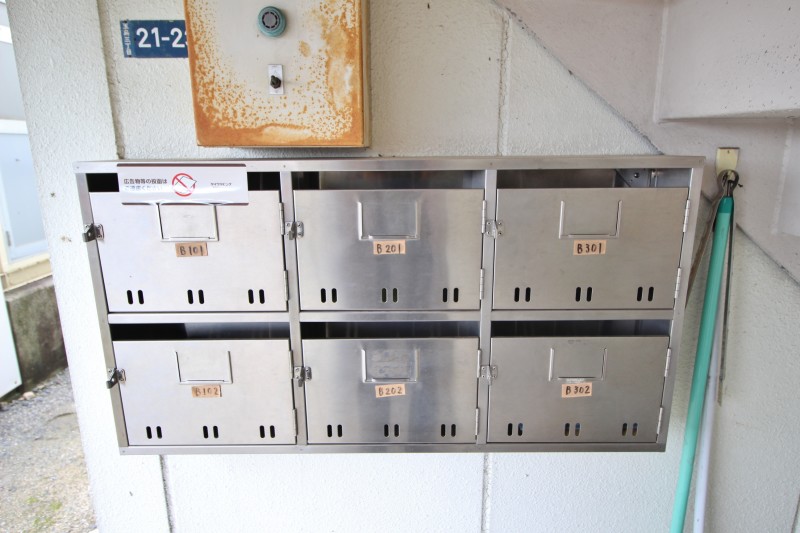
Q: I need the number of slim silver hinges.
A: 12